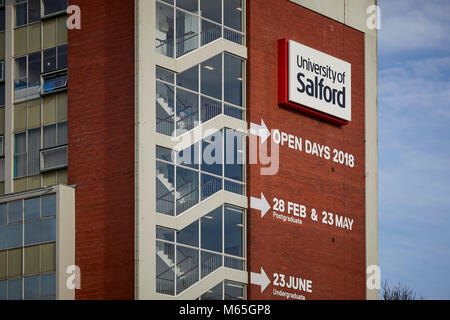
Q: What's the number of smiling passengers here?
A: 0